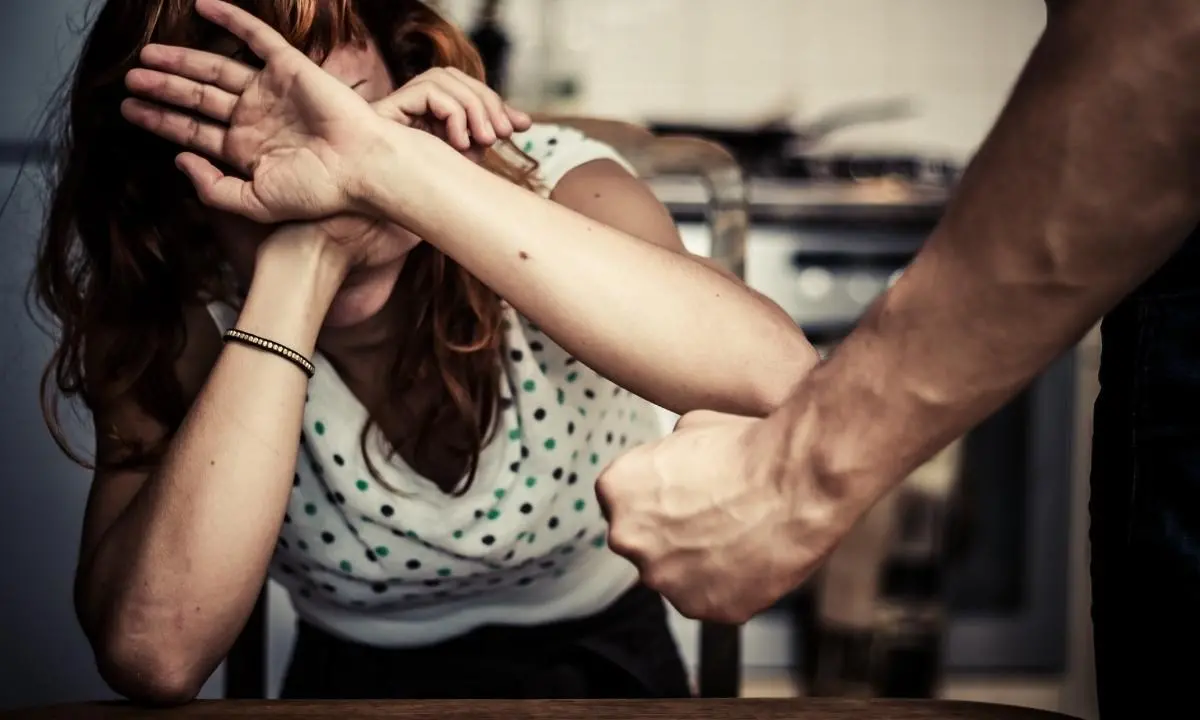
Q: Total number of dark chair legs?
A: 2